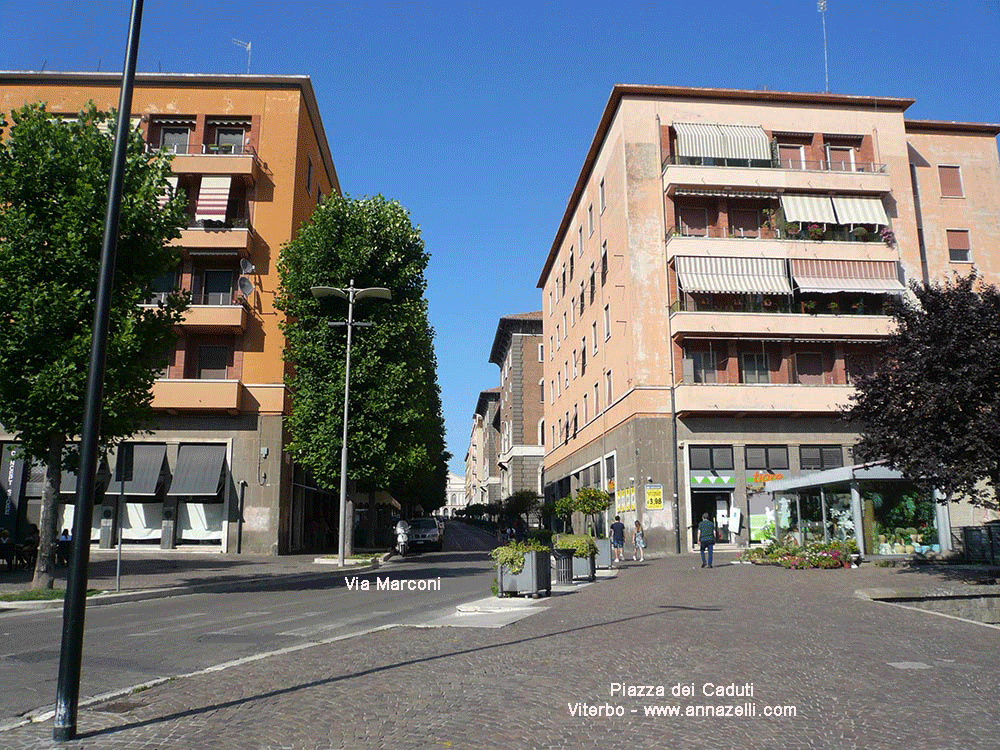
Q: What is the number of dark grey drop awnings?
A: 3